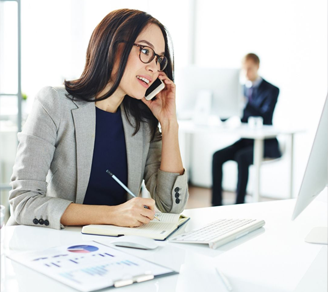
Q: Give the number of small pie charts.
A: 1